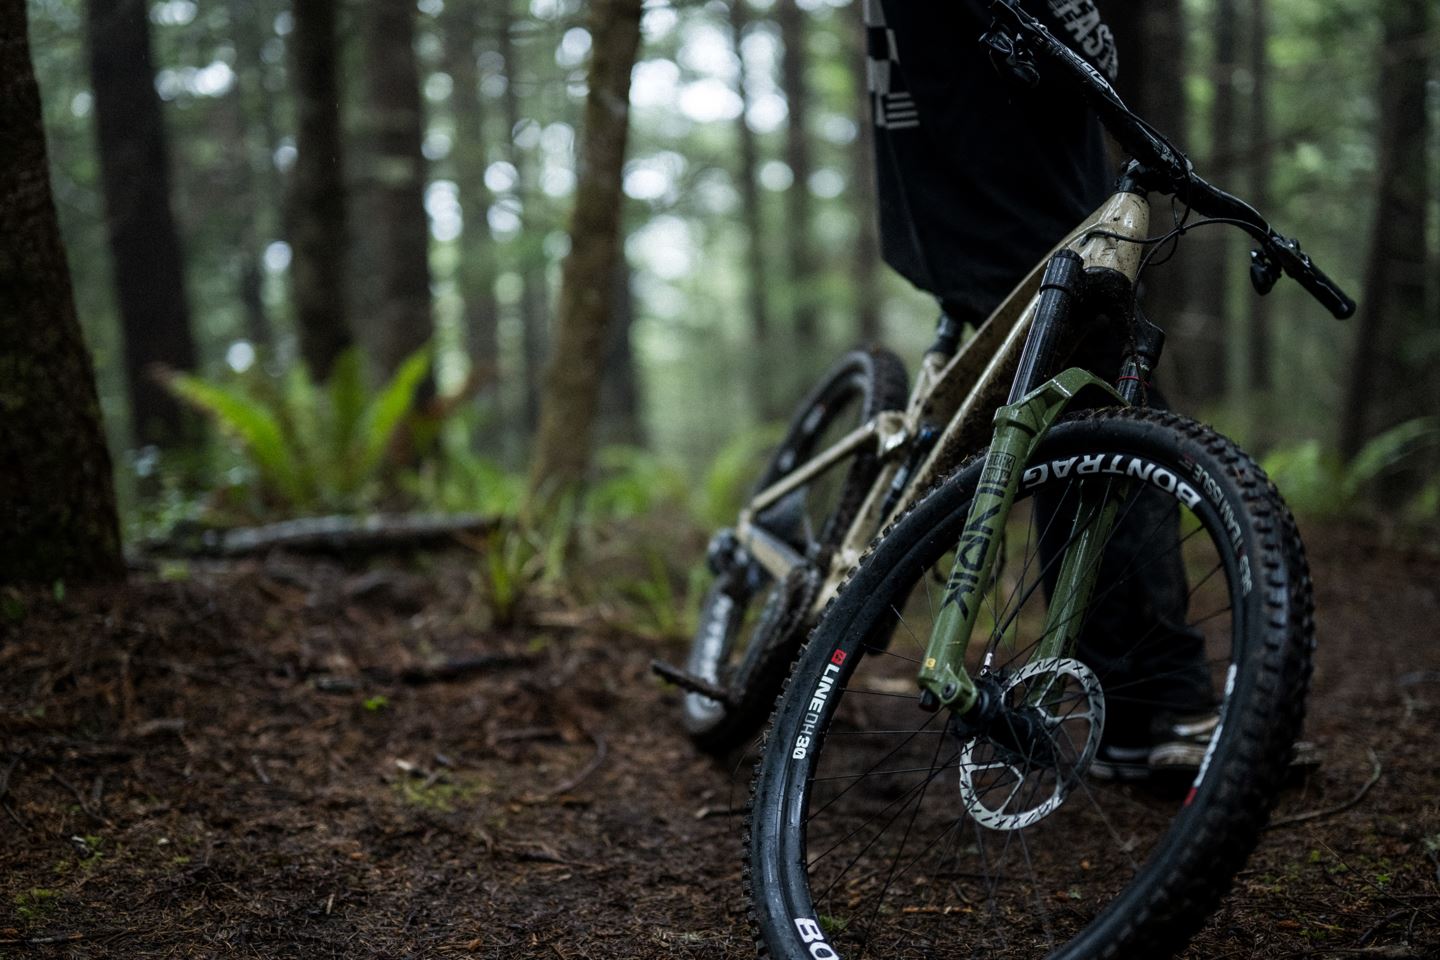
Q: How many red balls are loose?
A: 0